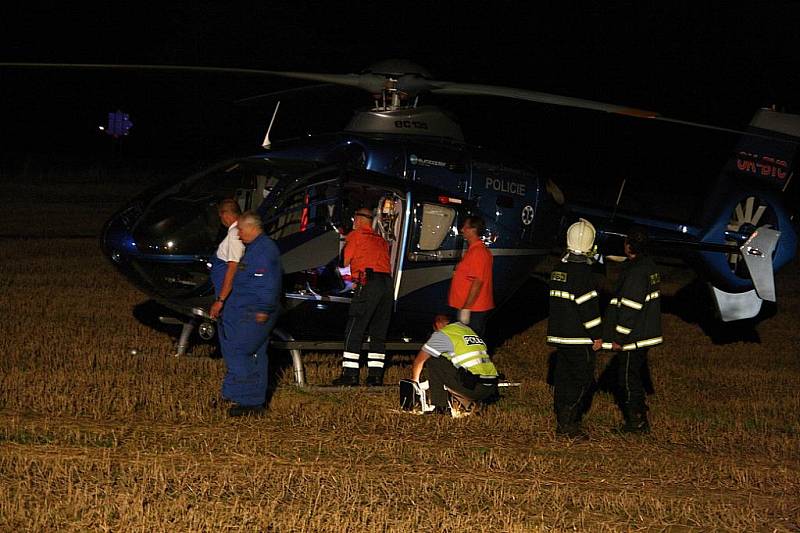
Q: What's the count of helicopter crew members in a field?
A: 7